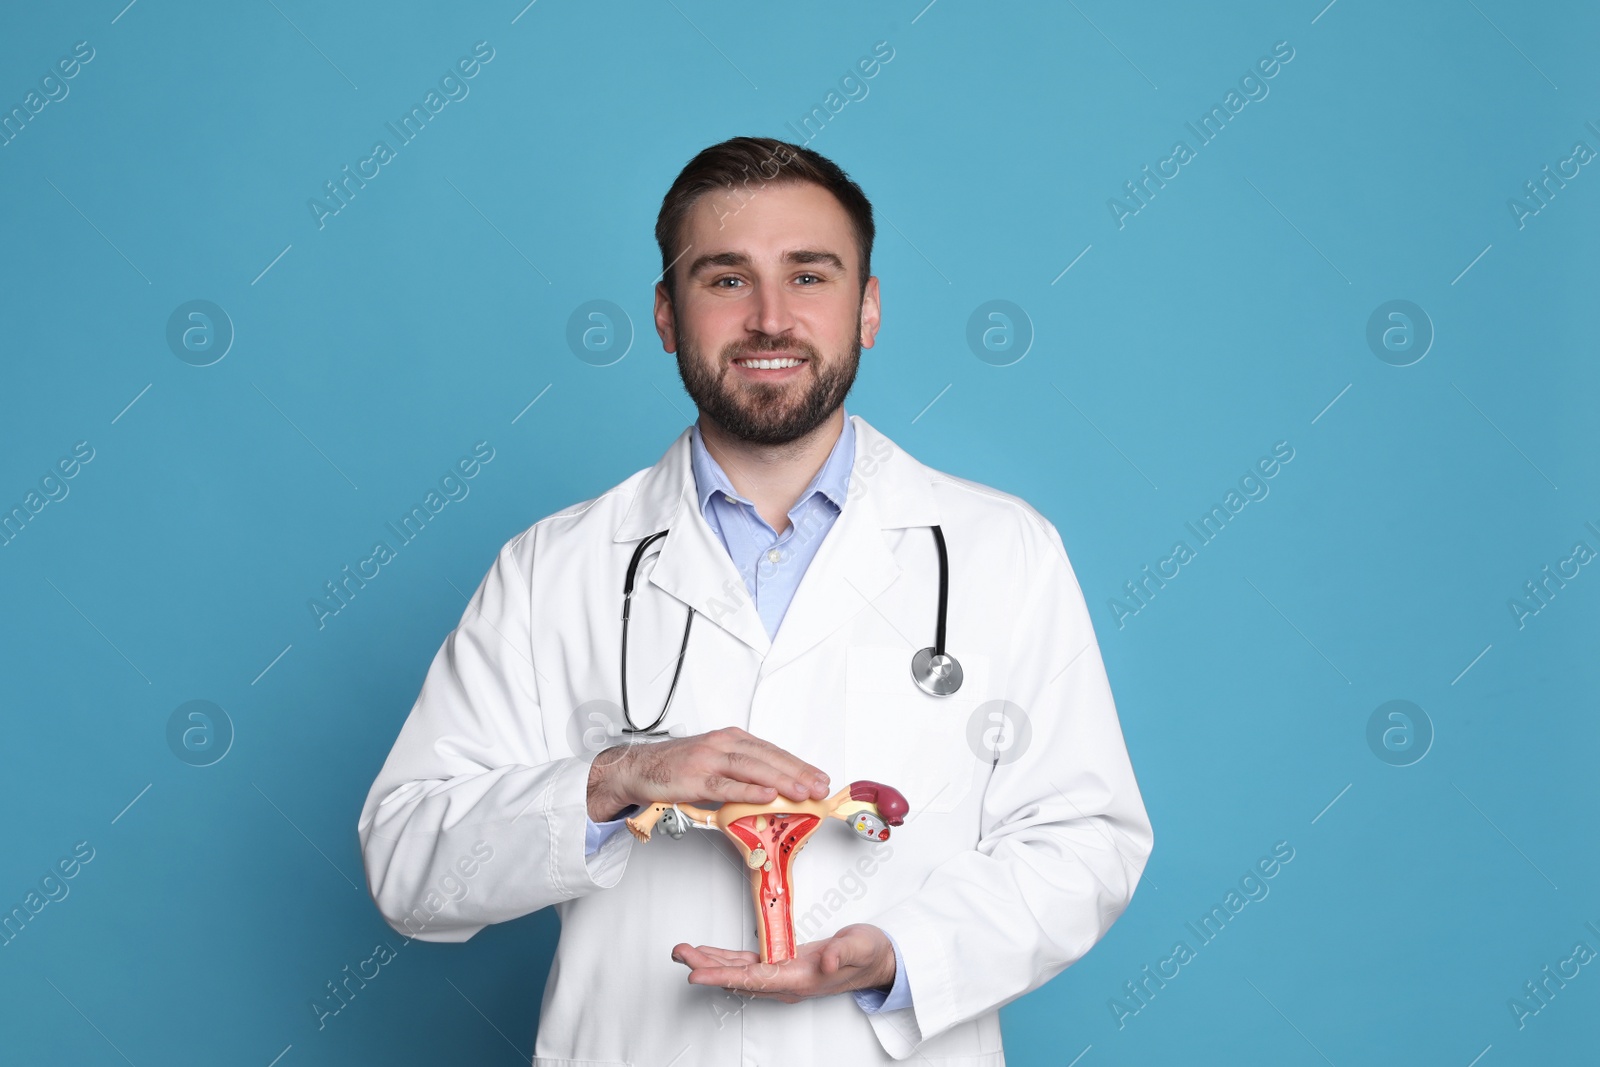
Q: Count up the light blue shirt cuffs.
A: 2